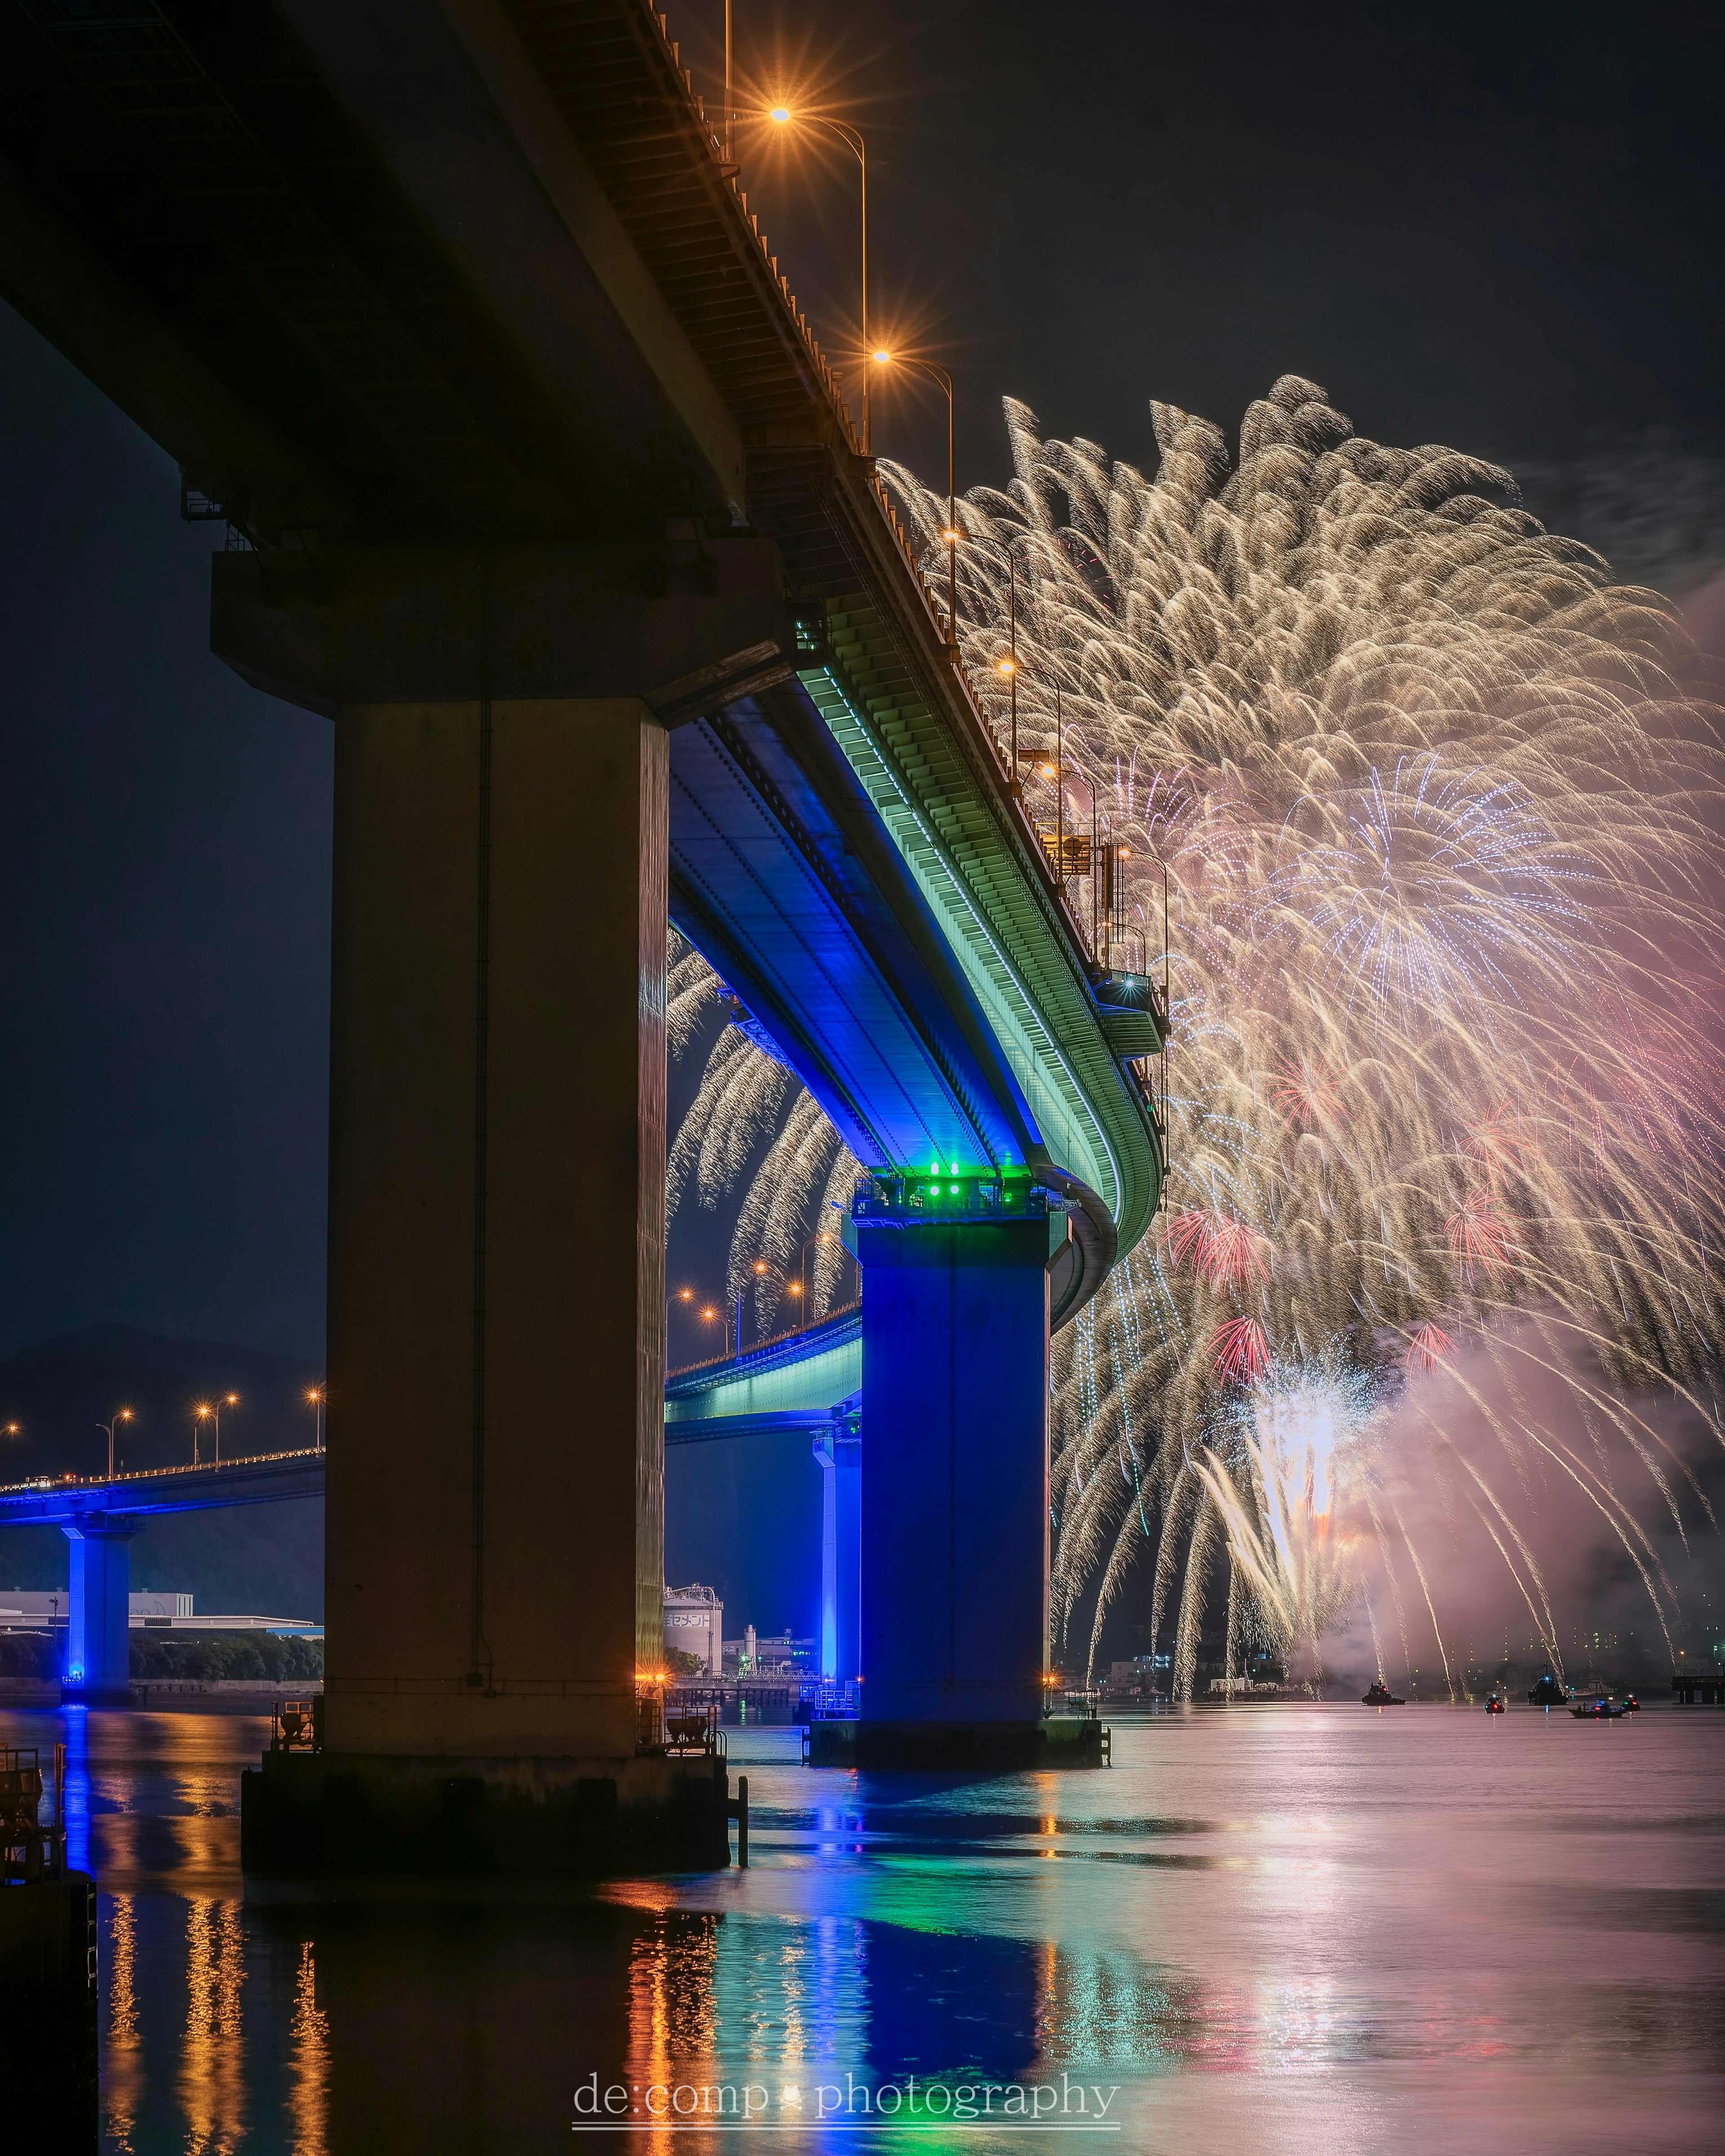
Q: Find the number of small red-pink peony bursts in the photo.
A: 7